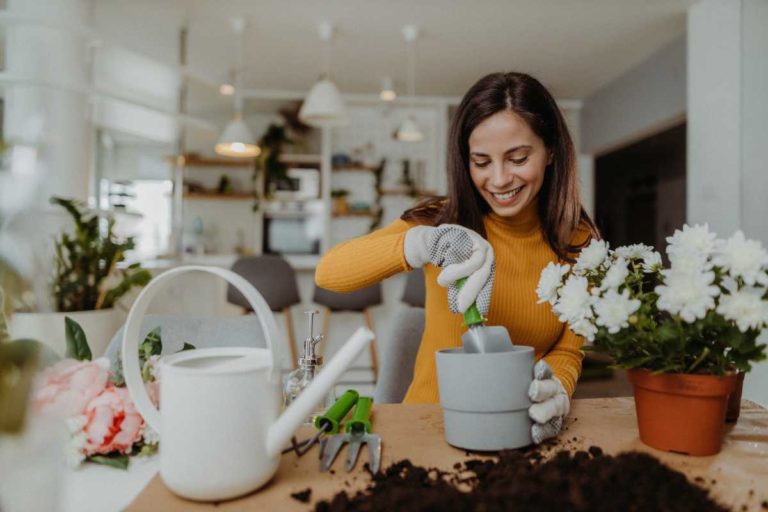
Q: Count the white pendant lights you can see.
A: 3